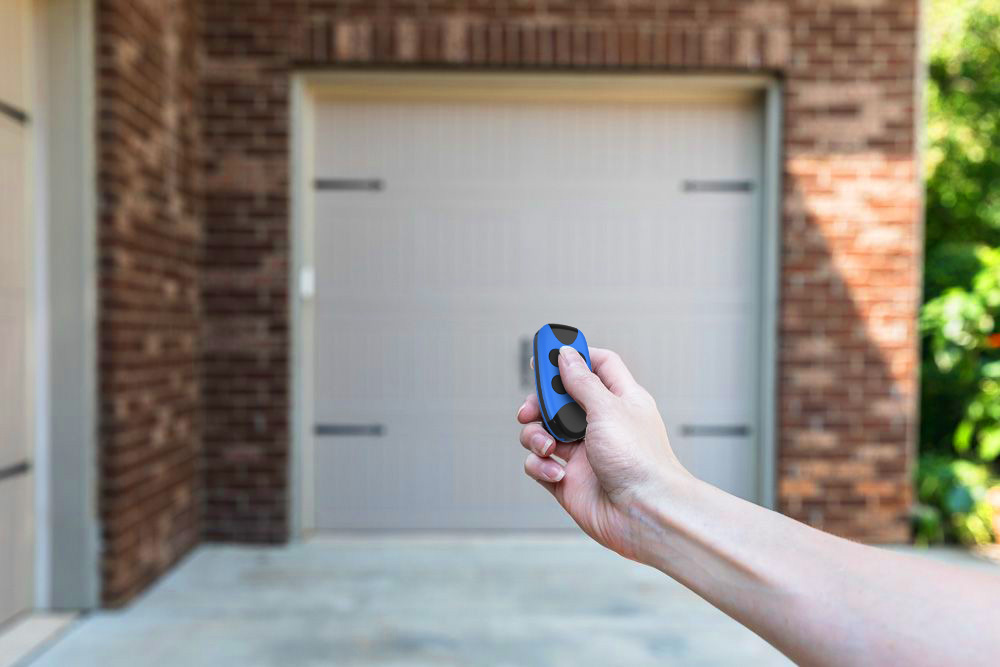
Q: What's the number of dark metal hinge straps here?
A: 6